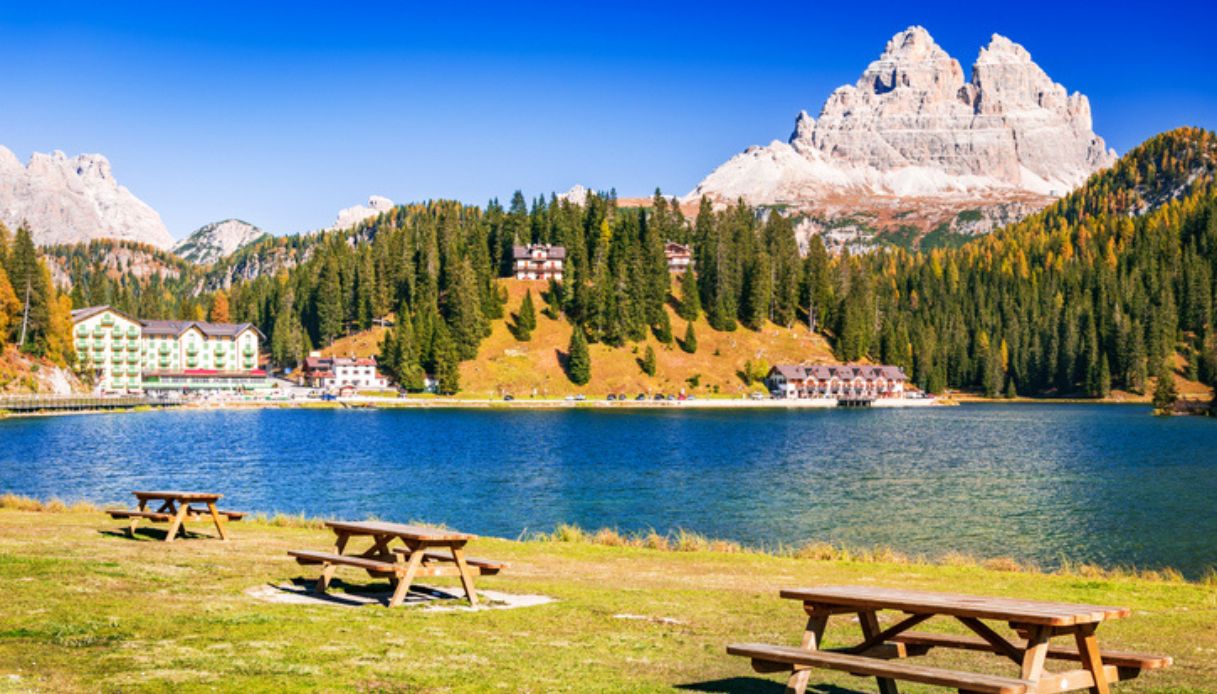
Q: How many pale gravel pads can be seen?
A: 1